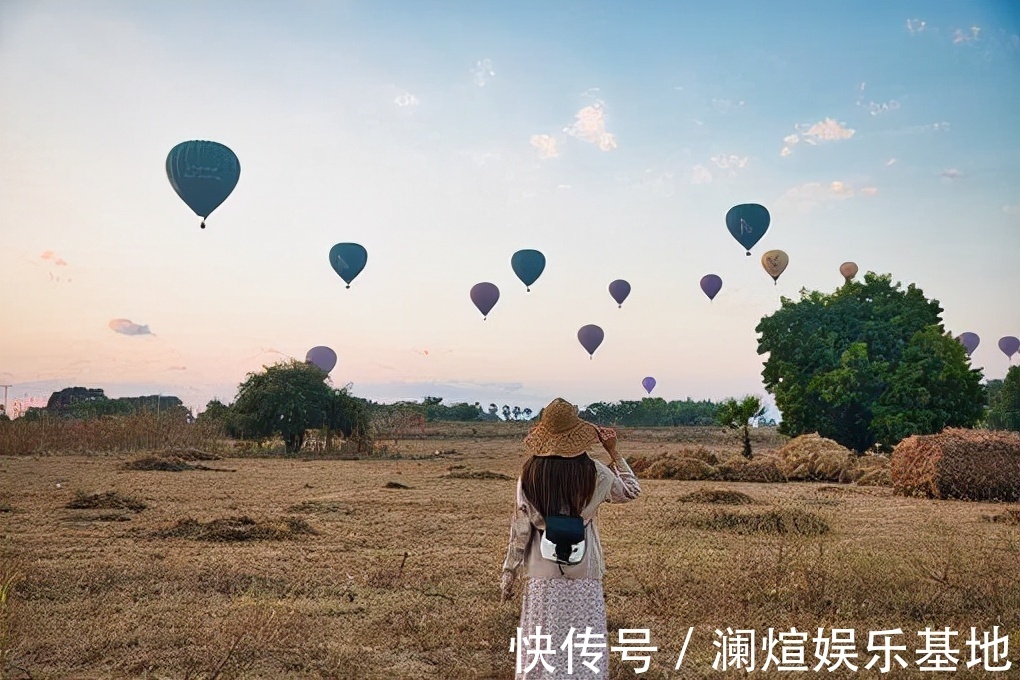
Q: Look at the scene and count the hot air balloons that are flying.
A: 14